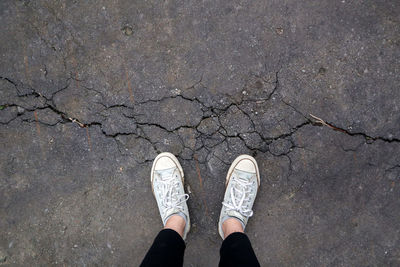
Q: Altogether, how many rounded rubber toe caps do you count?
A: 2